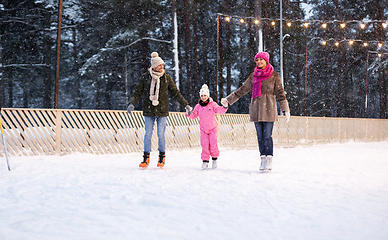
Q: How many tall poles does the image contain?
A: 5